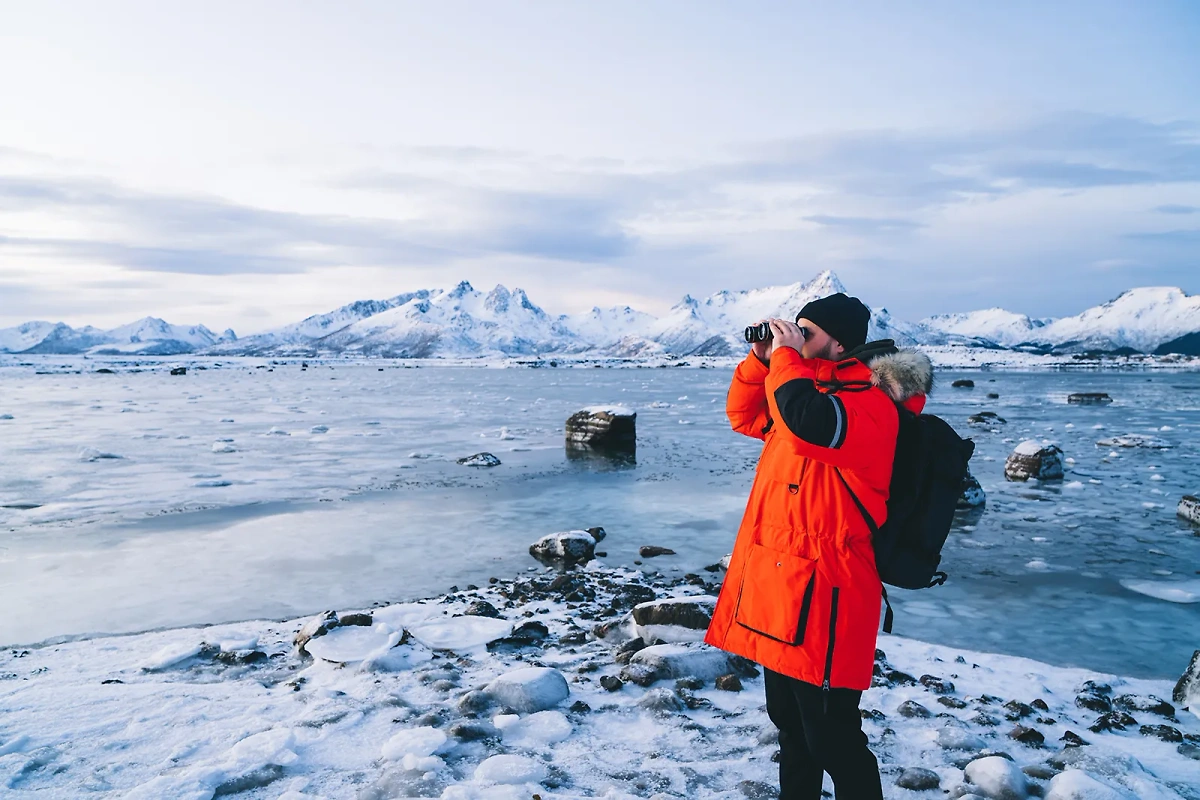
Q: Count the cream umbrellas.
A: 0